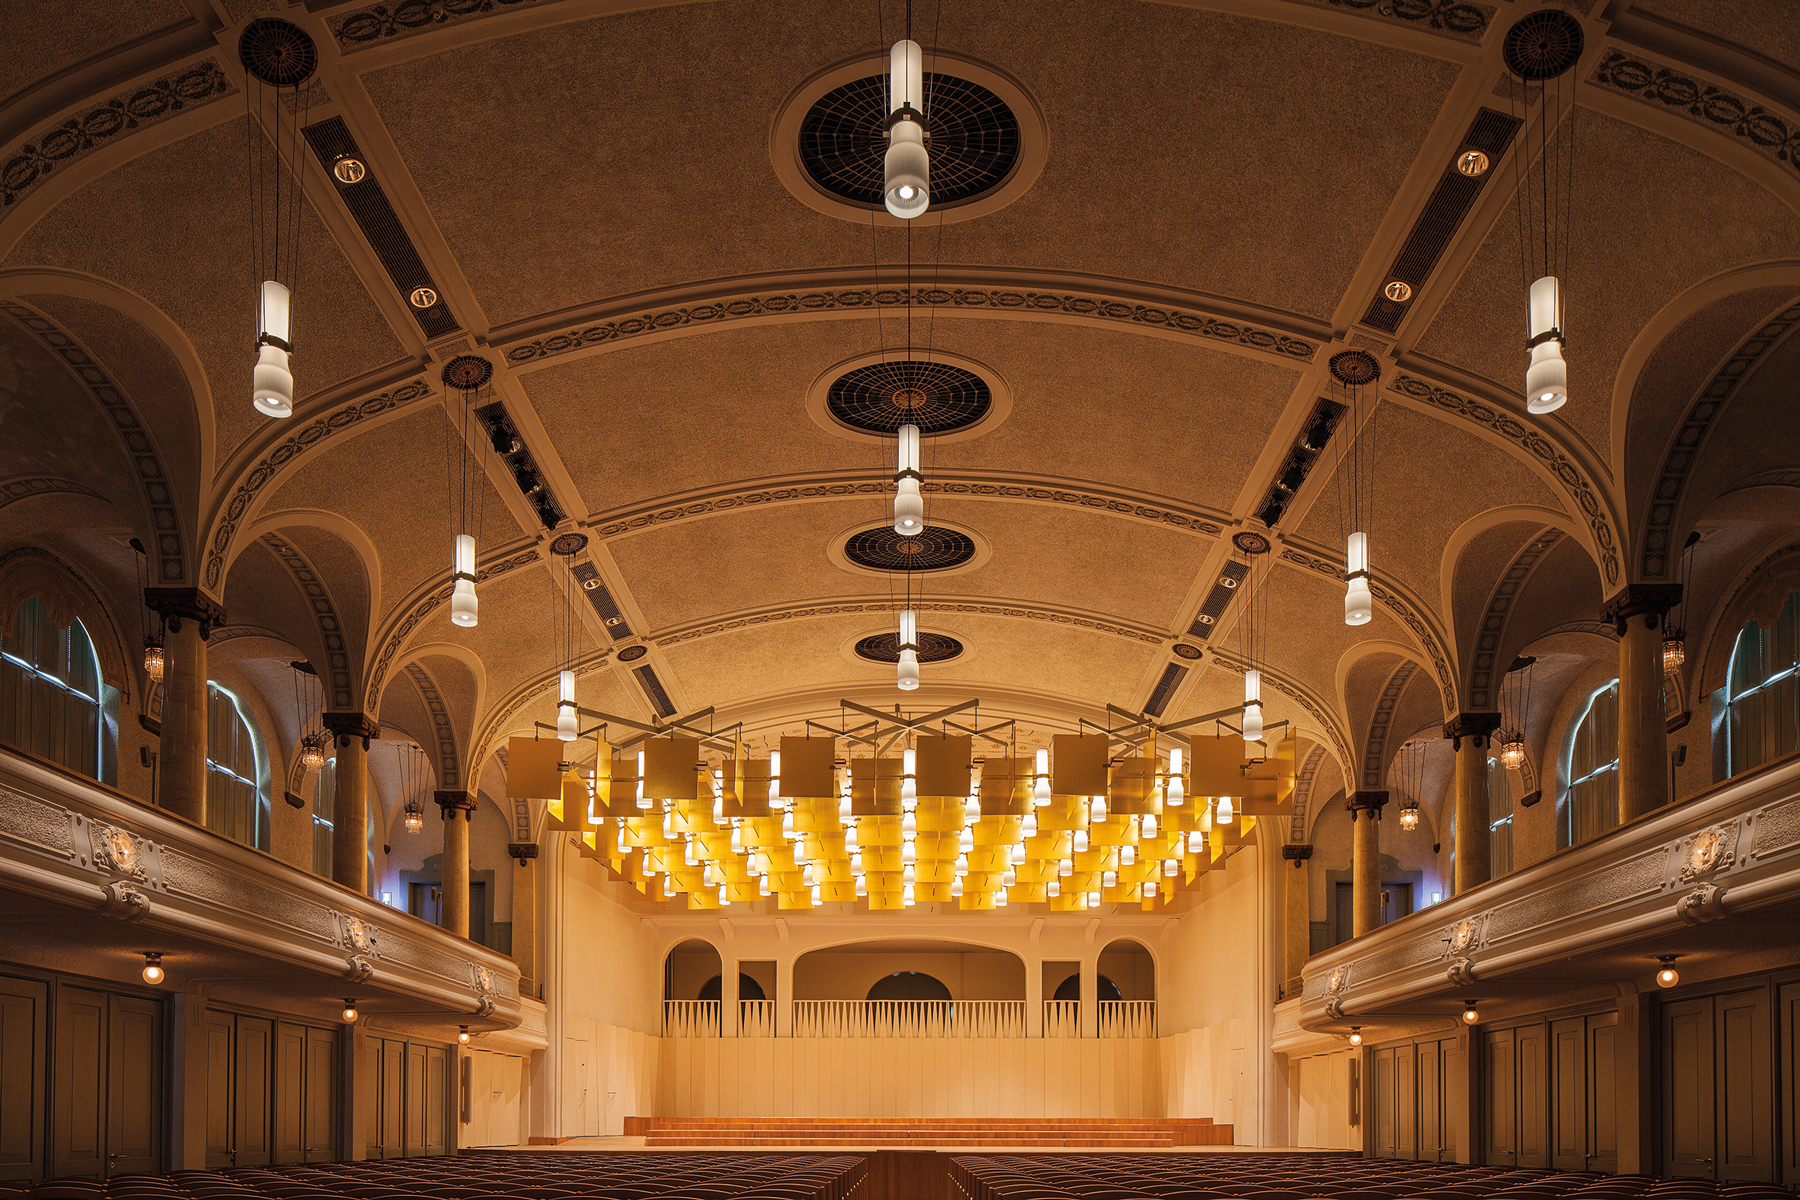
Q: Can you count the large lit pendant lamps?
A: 9